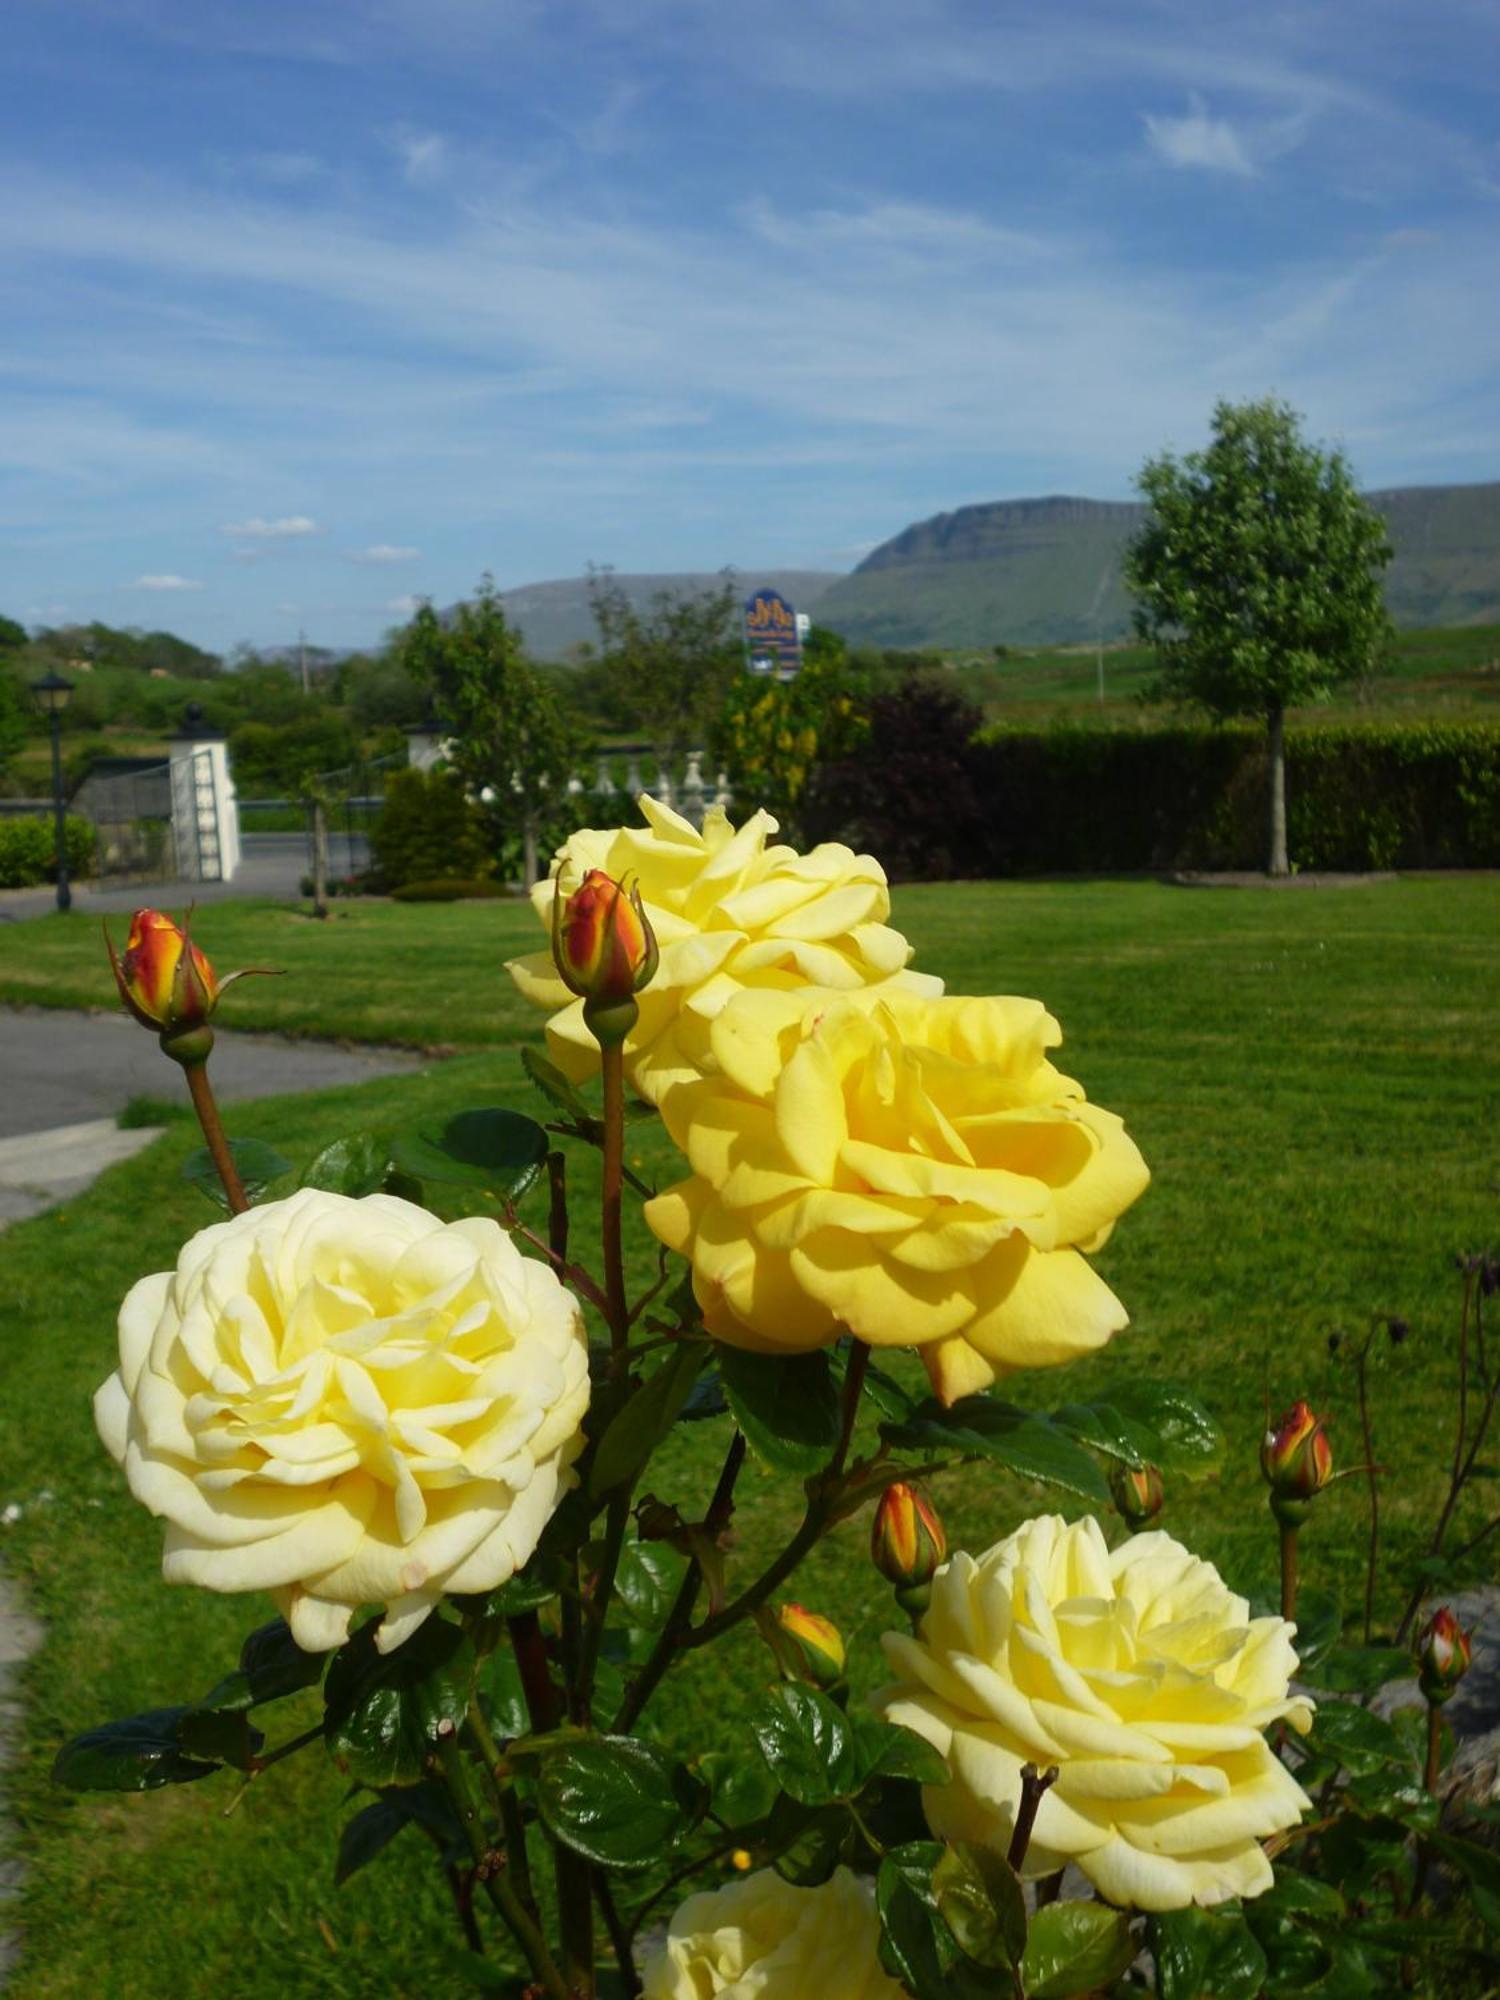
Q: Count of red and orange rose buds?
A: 7